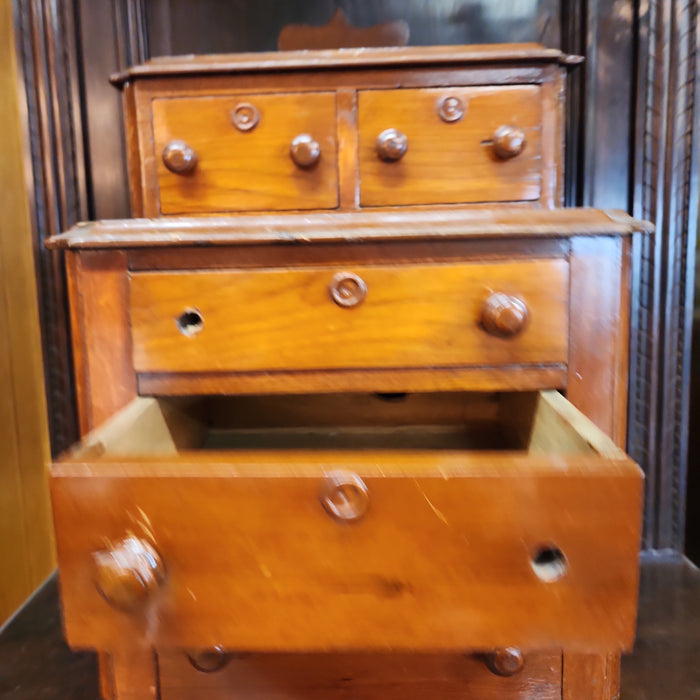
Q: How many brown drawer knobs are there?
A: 8